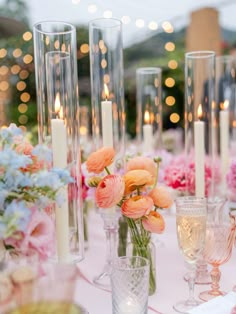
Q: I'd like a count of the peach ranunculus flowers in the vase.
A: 7